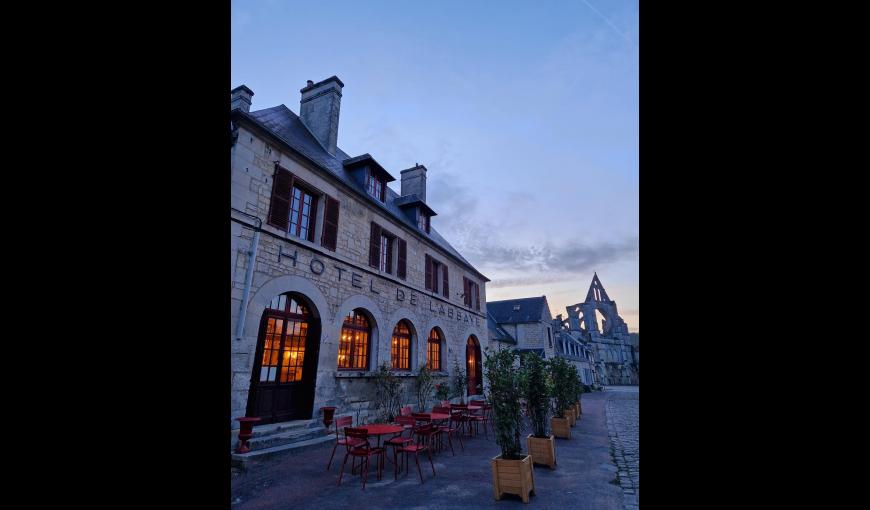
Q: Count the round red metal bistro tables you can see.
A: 3